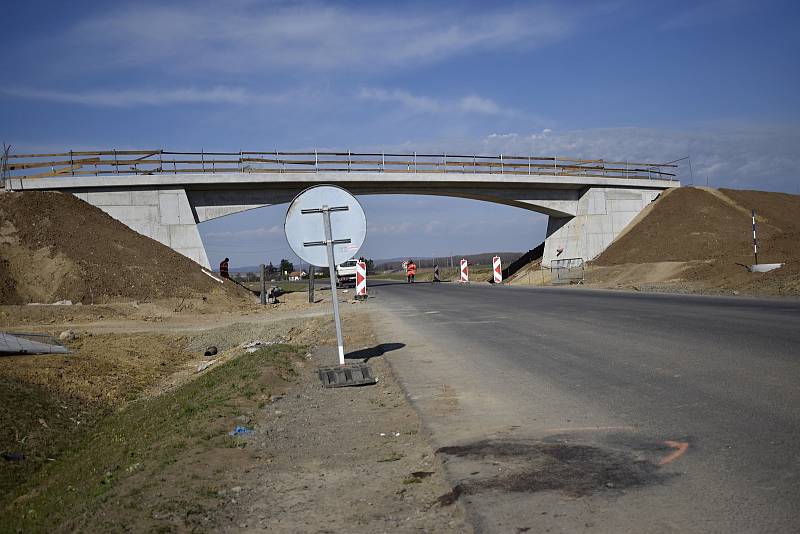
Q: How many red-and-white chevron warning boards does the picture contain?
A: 3